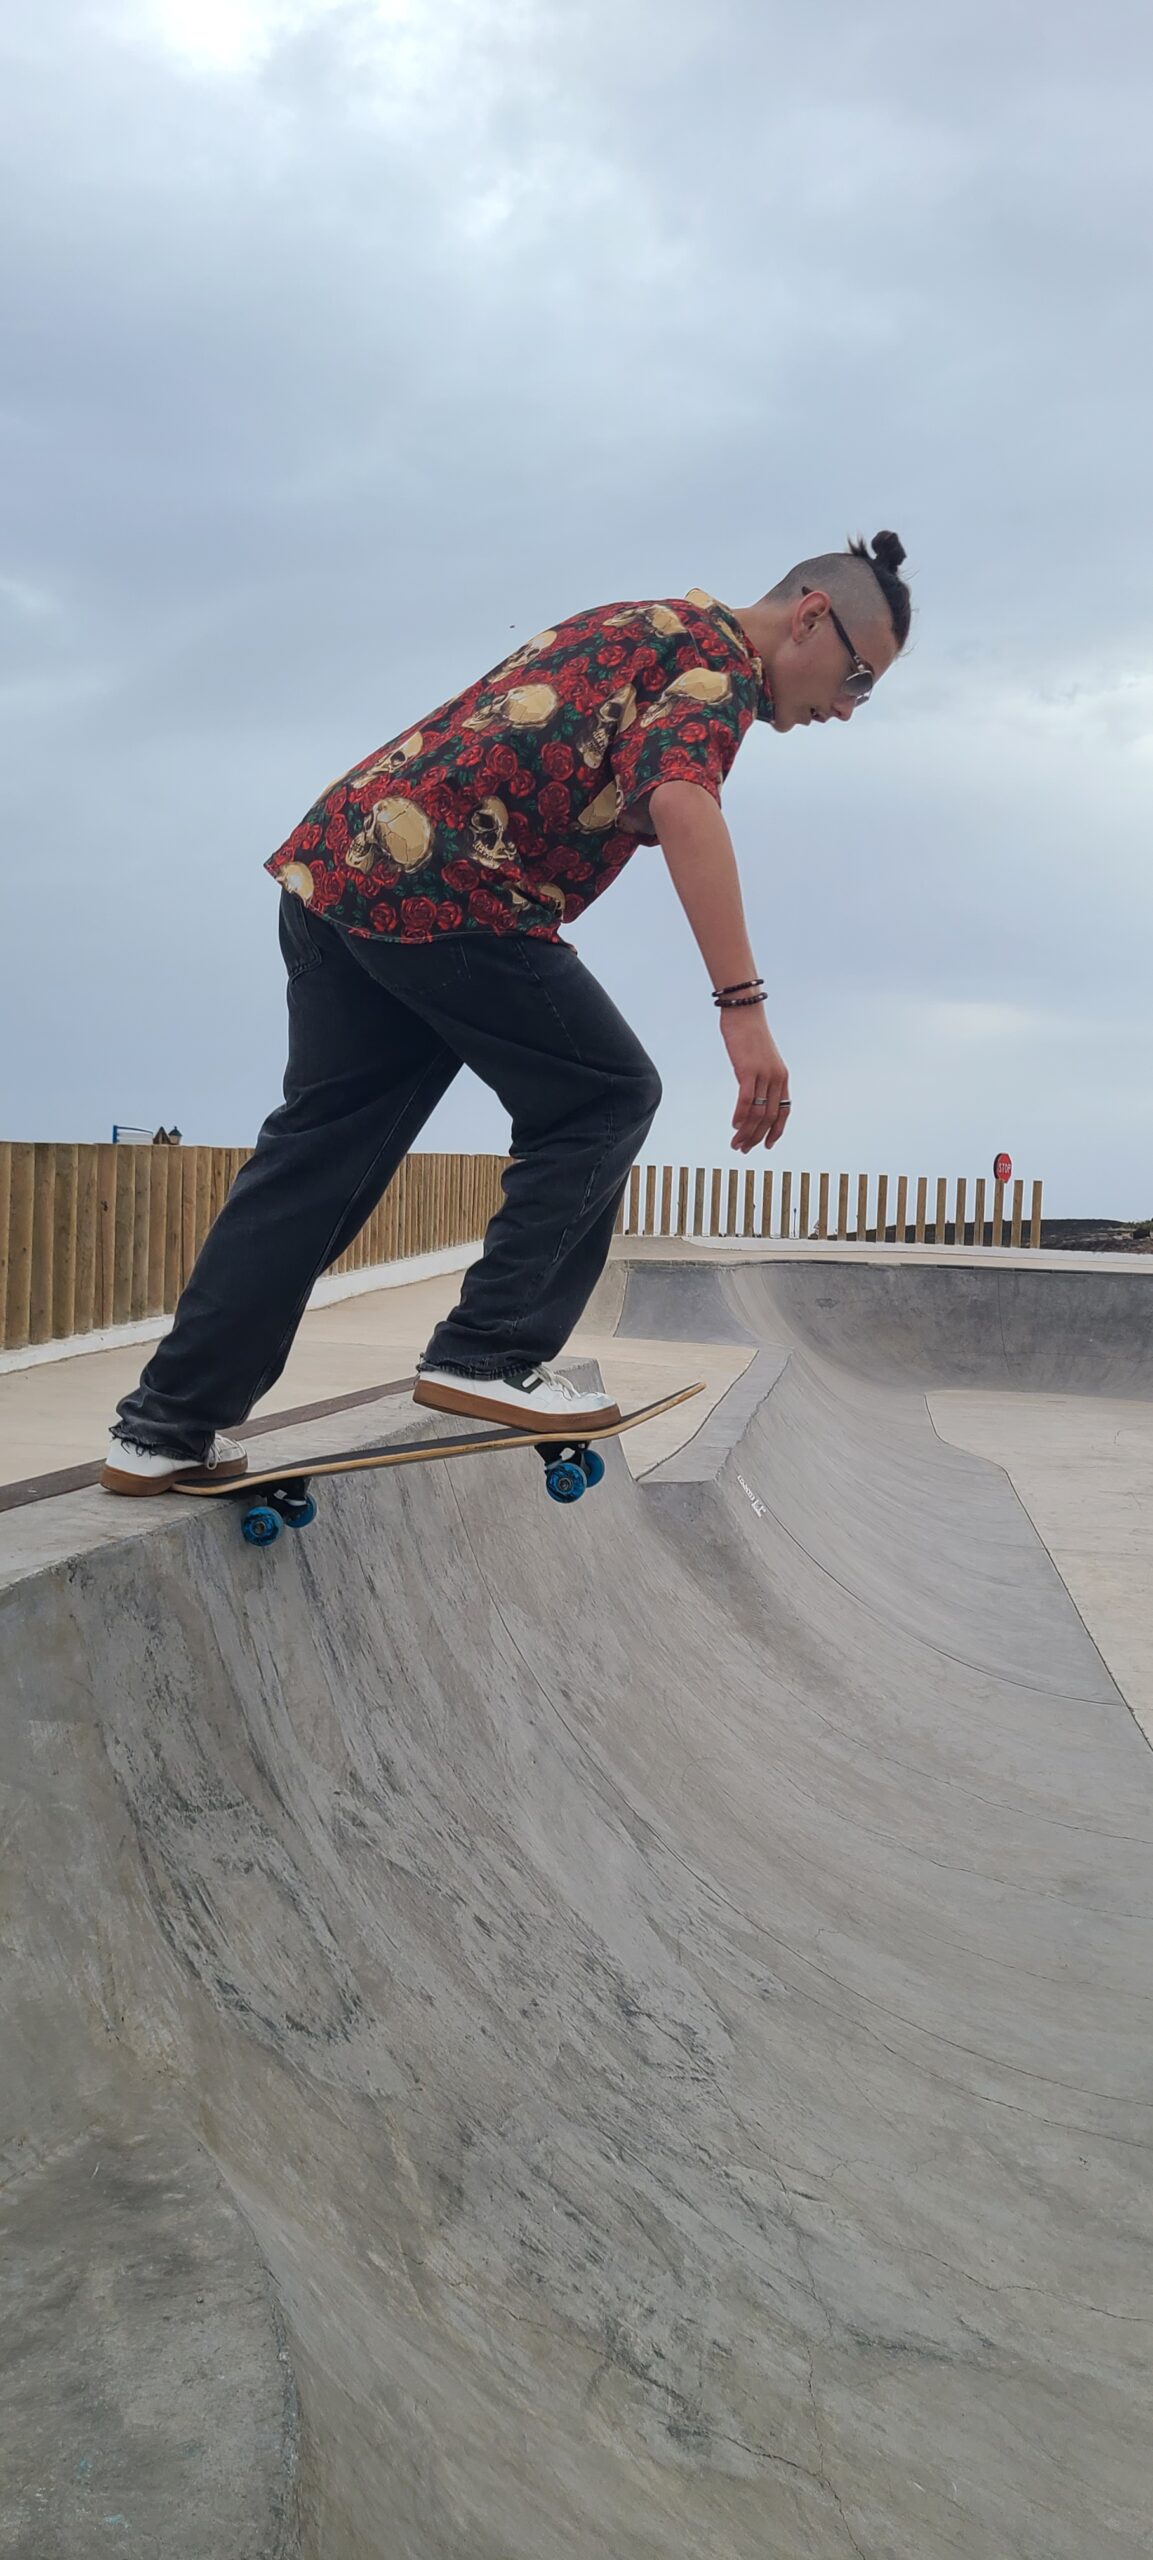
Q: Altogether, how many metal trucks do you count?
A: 2